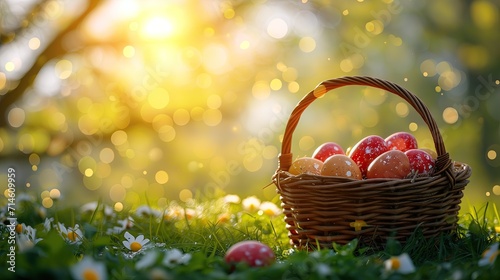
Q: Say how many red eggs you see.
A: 5